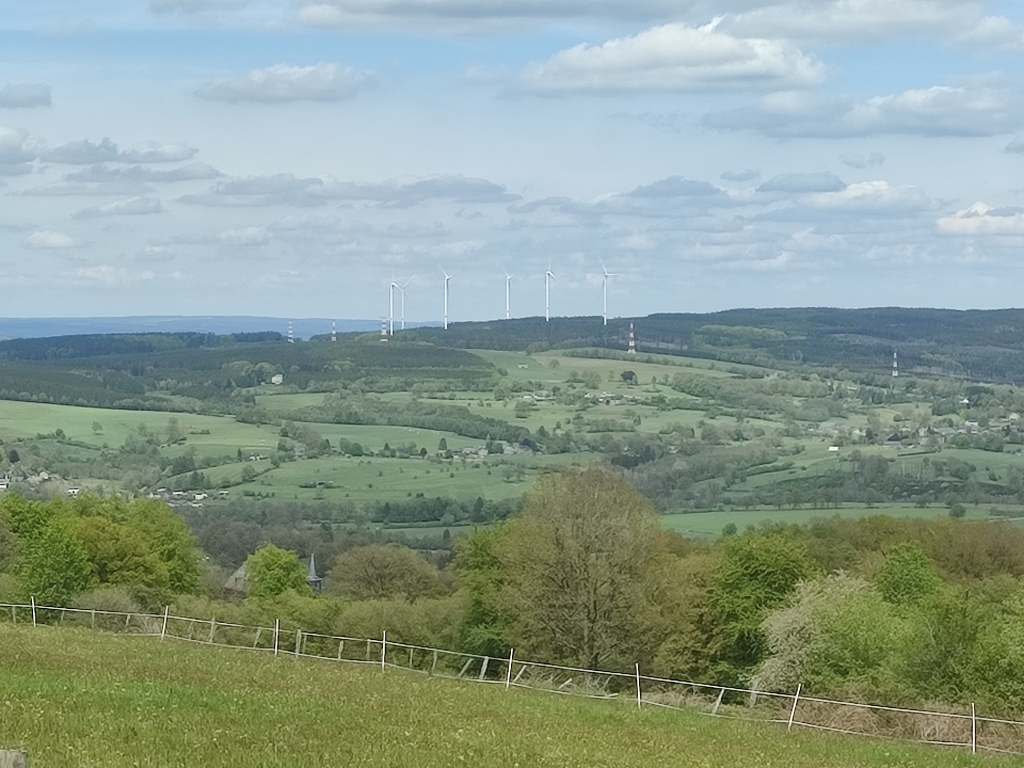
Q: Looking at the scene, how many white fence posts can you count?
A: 8